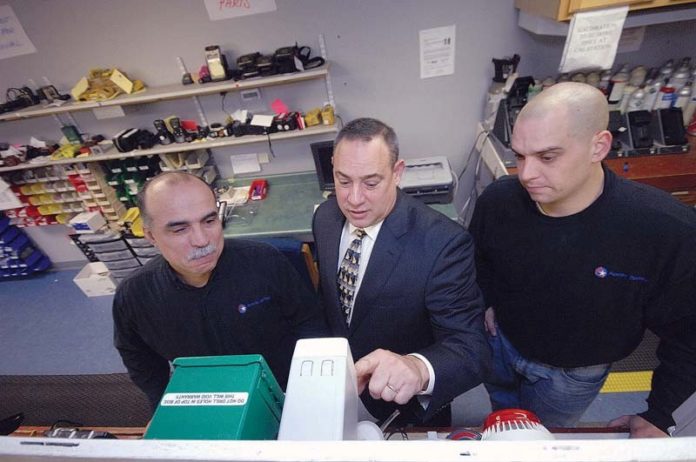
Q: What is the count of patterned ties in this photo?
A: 1